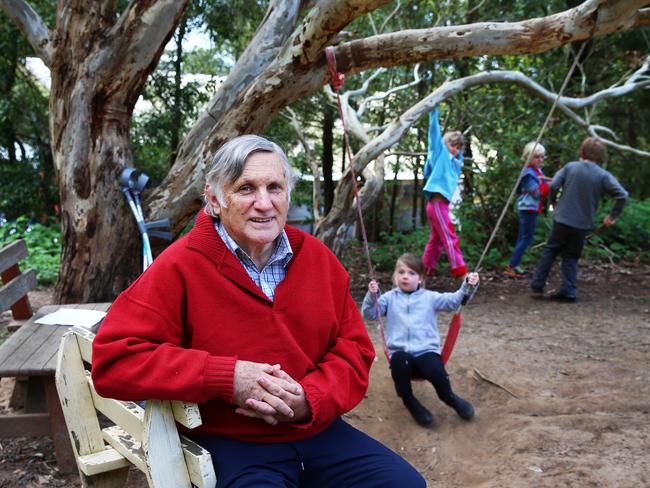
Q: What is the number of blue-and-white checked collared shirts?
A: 1